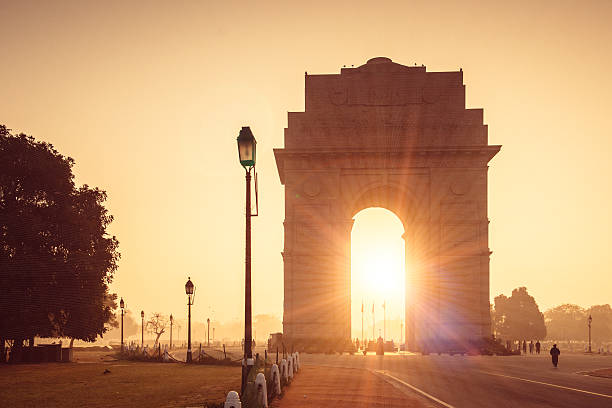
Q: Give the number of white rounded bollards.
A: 7